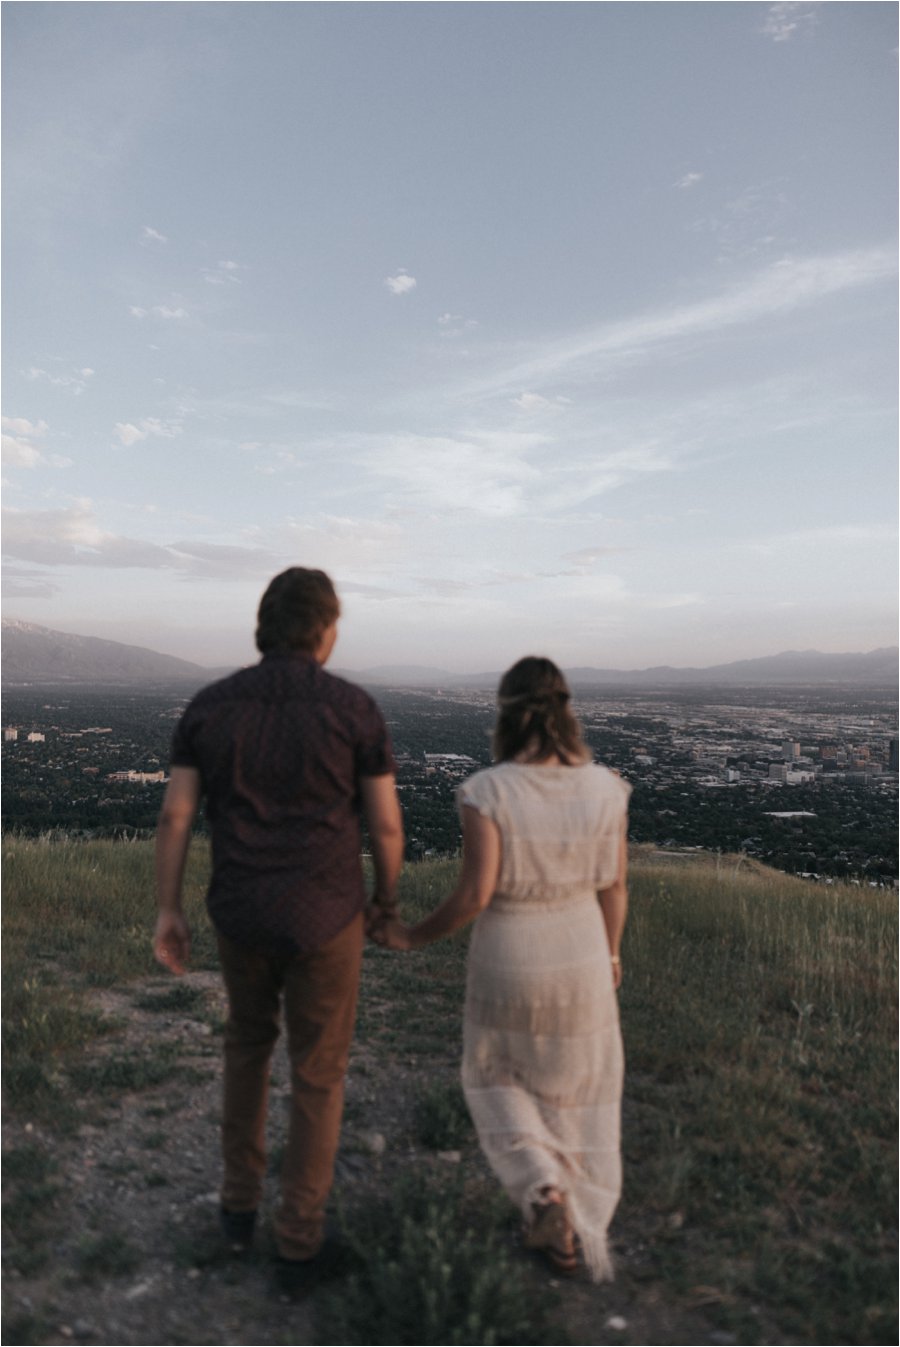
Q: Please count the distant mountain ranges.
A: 2